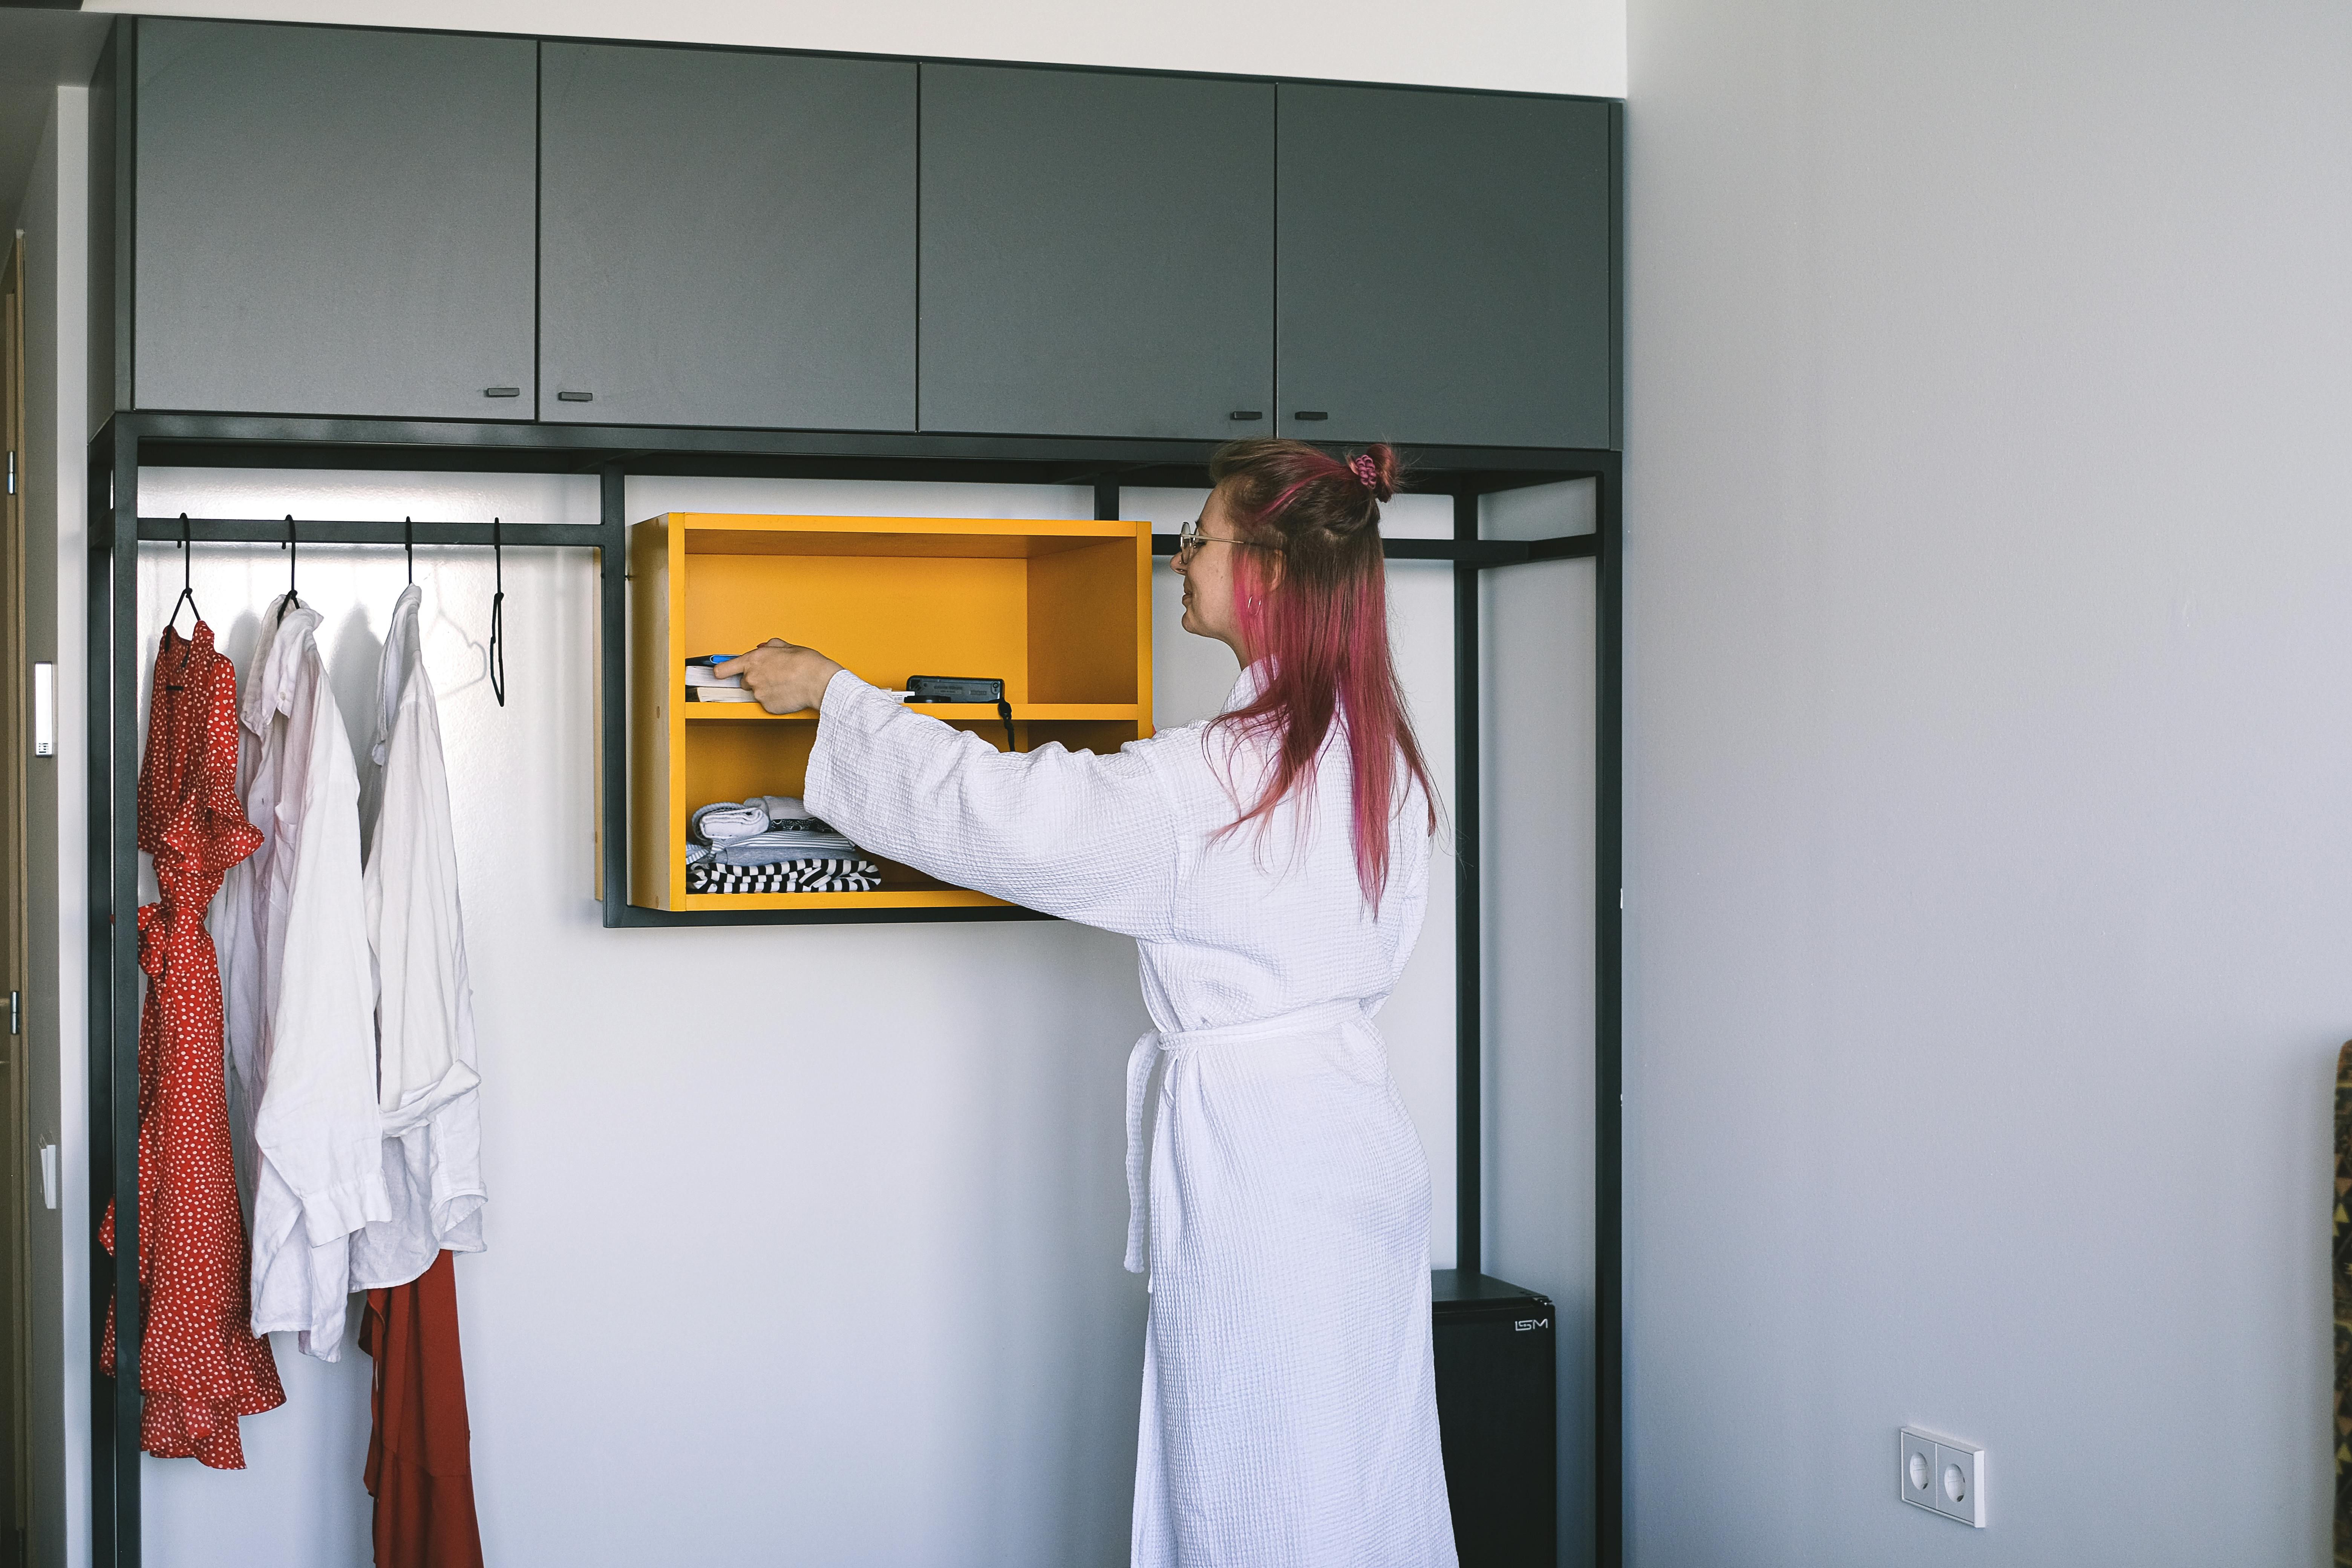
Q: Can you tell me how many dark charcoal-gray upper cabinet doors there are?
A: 4